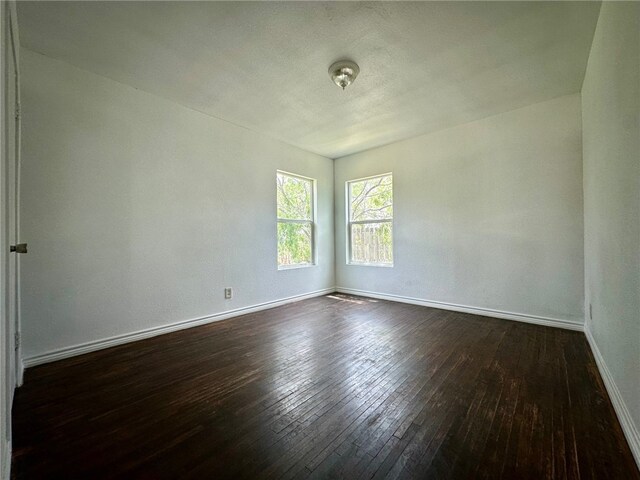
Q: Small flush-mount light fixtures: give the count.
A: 1